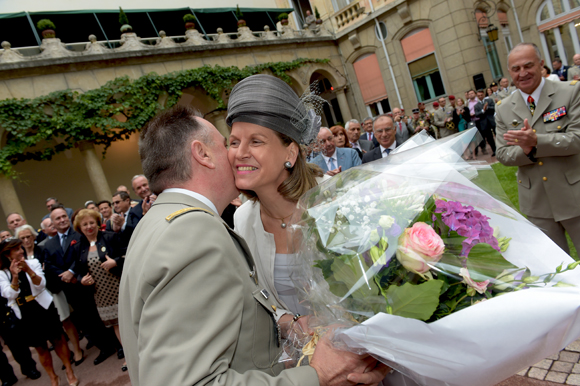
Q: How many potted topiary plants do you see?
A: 6